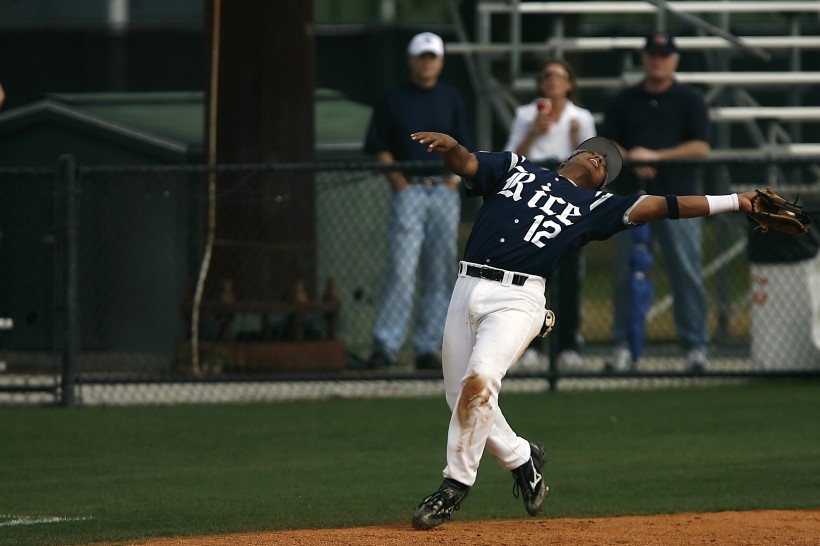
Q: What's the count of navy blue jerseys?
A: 1